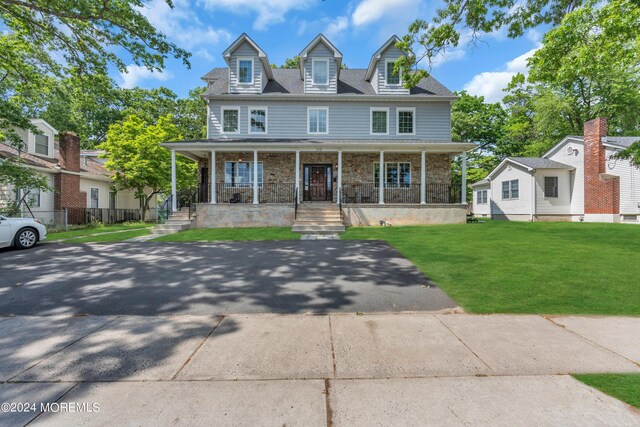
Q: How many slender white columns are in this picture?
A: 8